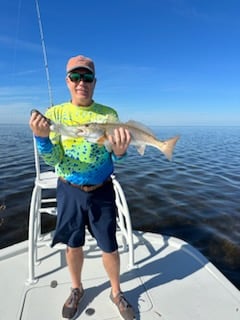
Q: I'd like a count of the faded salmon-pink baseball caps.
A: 1